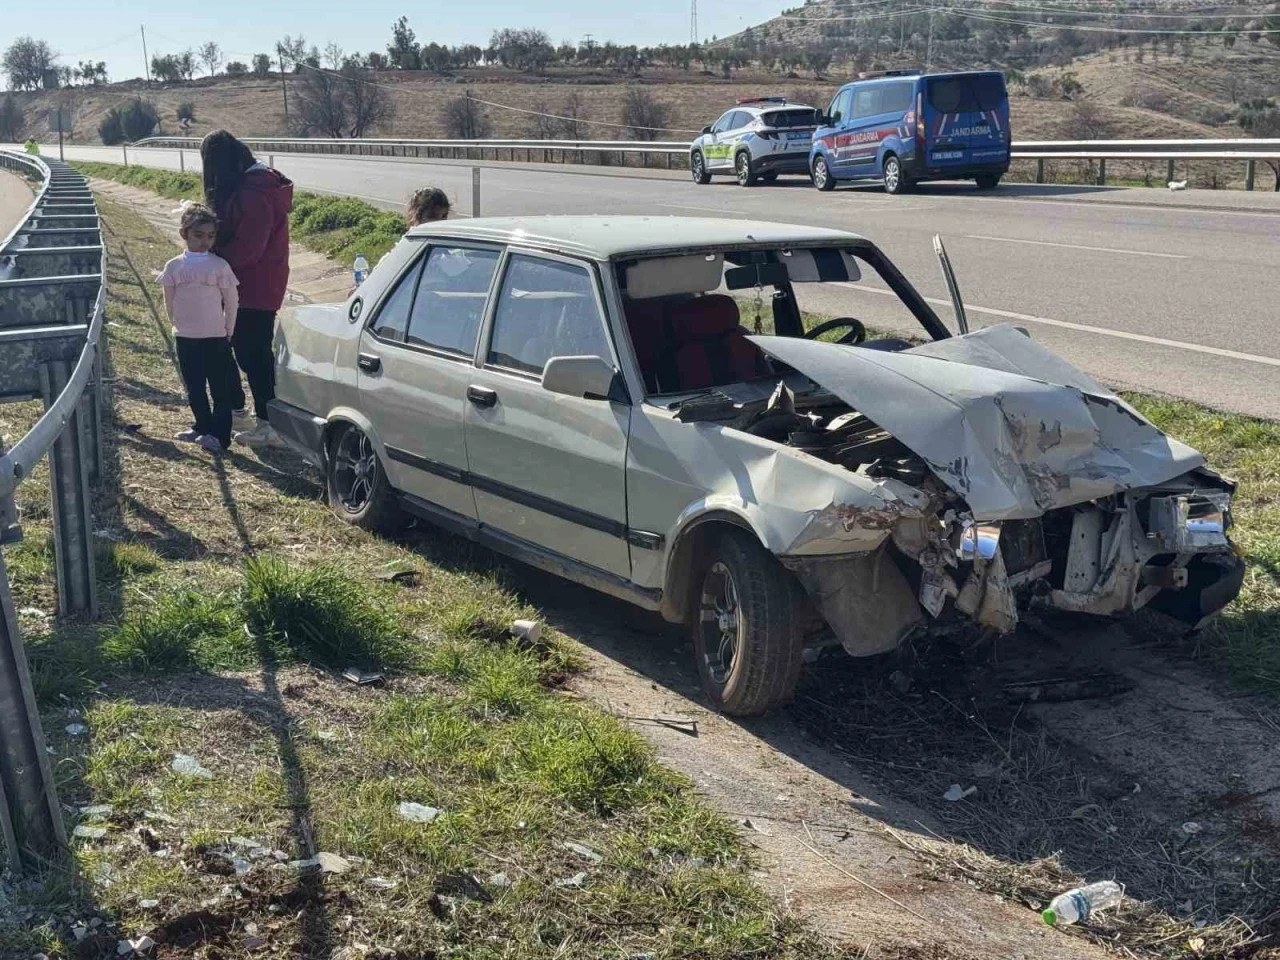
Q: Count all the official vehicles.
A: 2